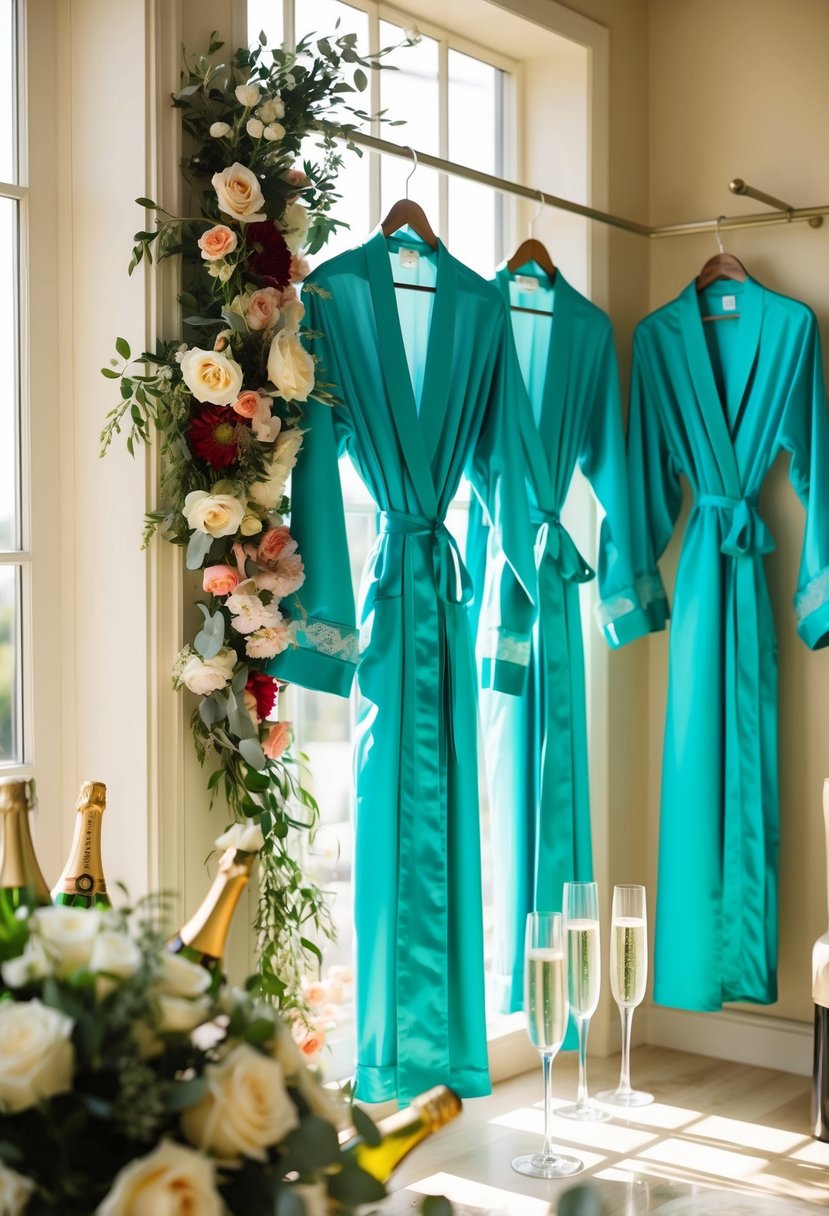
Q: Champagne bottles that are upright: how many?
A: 2